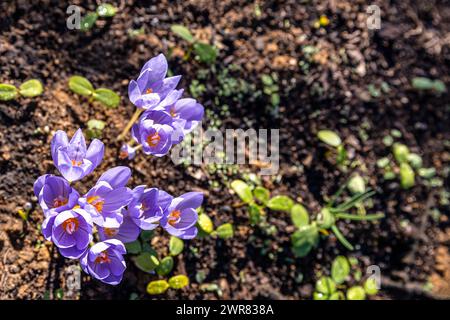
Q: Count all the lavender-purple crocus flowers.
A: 11